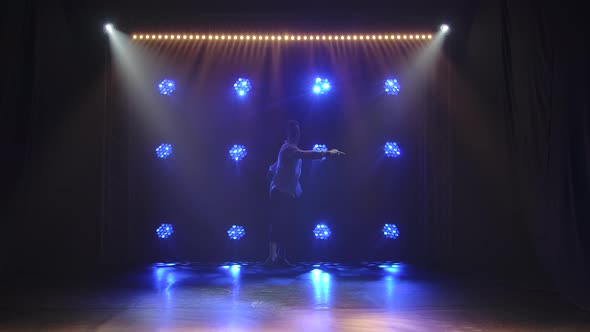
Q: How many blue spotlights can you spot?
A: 12